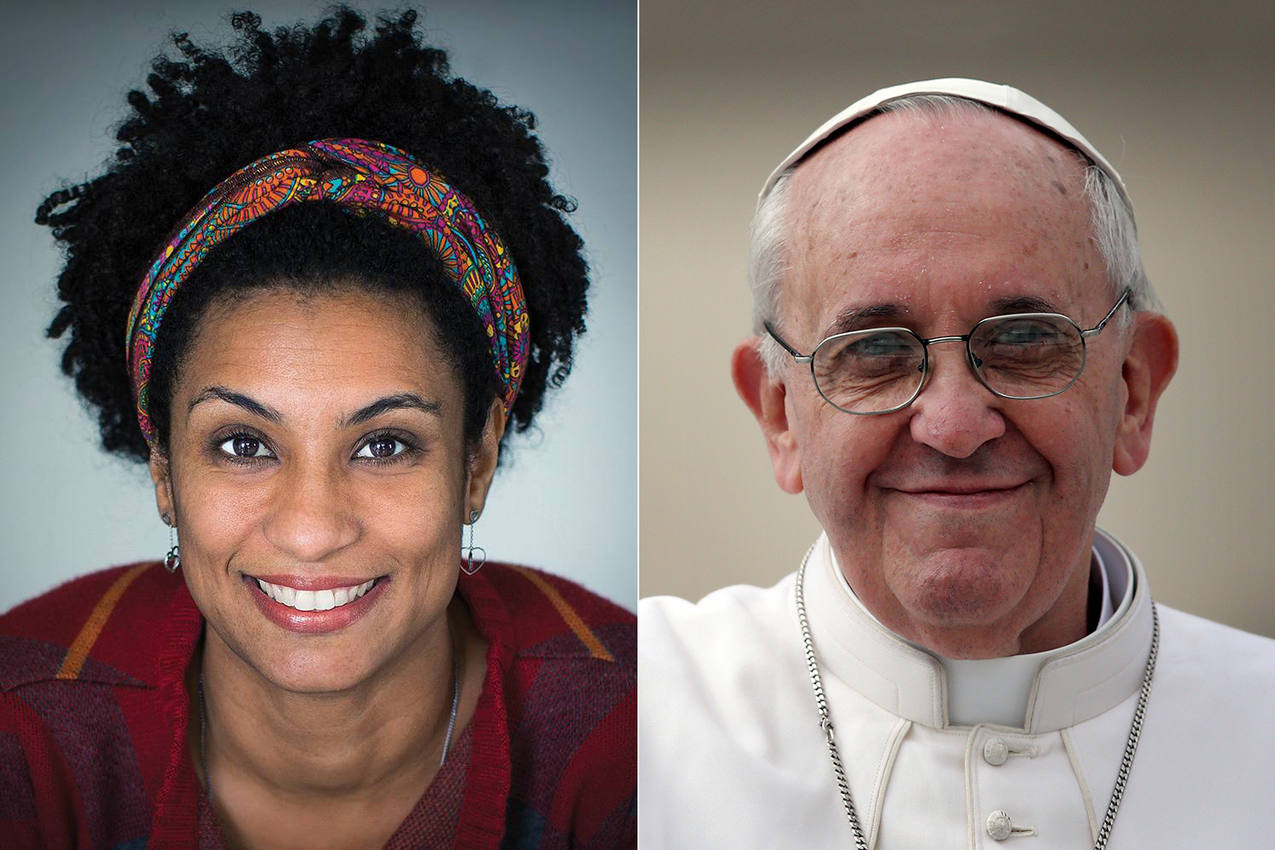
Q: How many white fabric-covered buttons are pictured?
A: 2